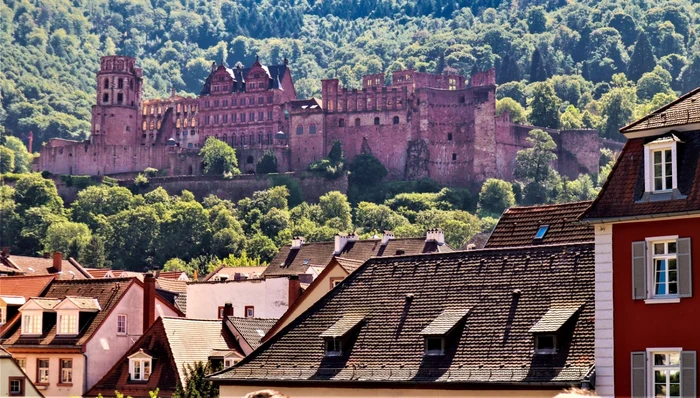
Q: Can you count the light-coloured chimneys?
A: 4